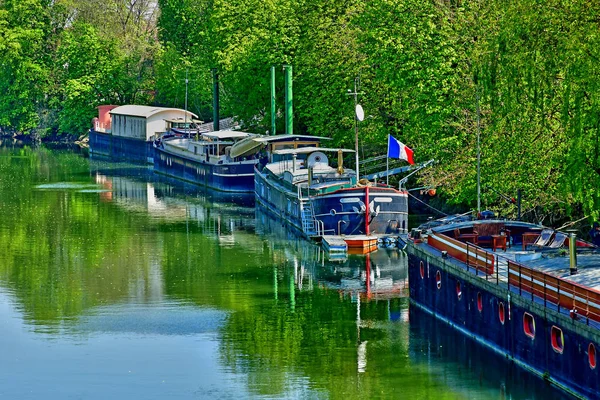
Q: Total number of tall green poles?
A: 2